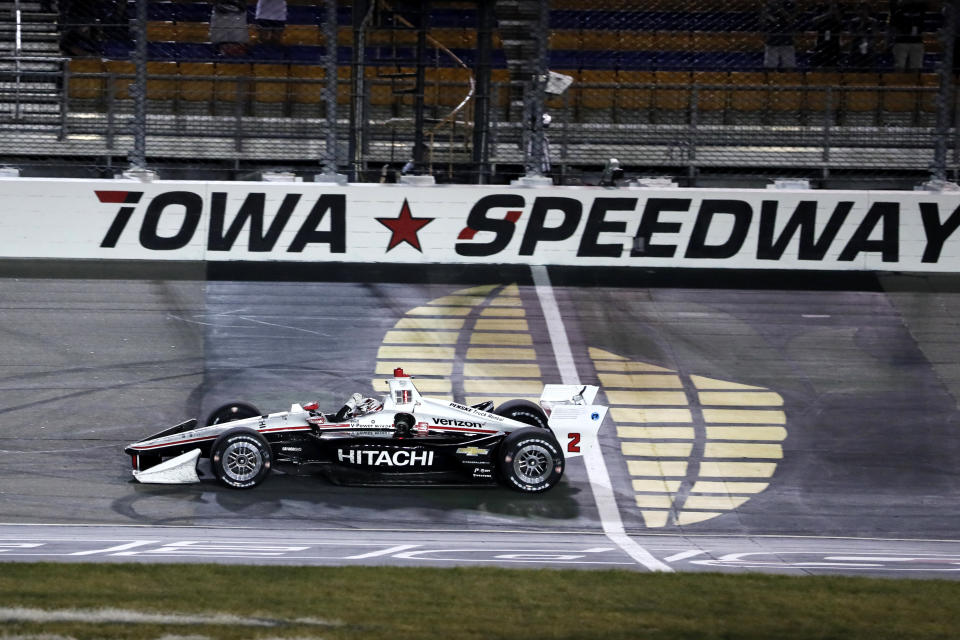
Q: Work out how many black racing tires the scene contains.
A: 4